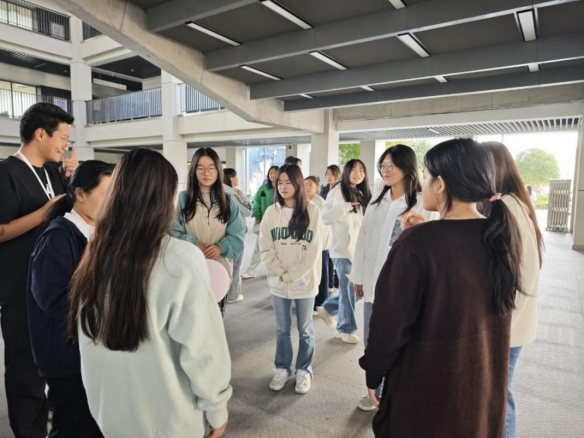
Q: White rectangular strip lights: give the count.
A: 11